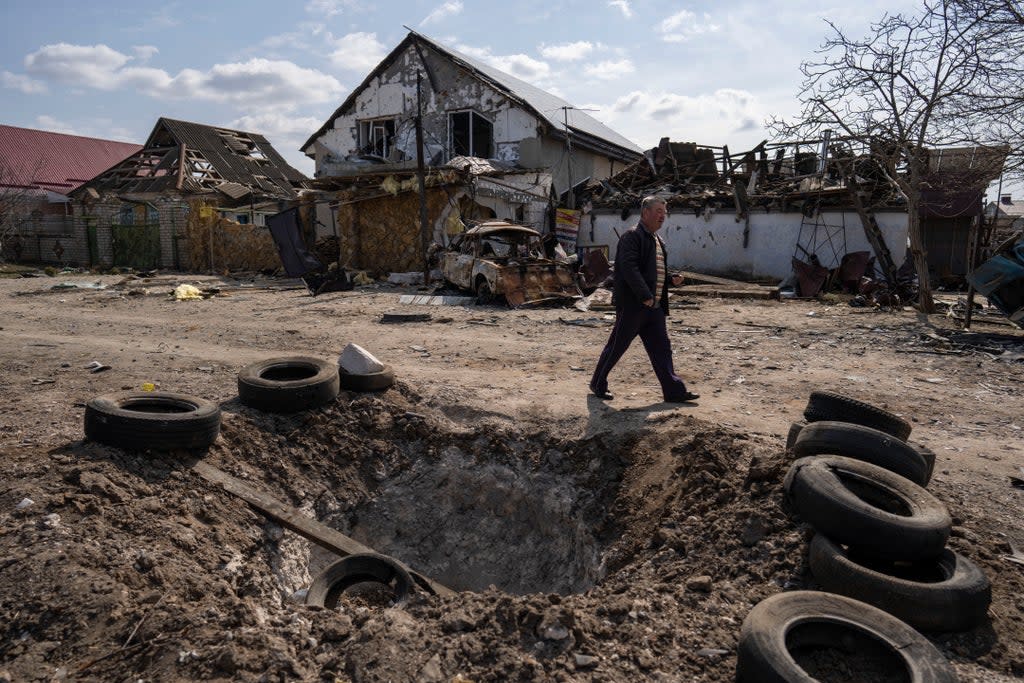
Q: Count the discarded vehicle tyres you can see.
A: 10